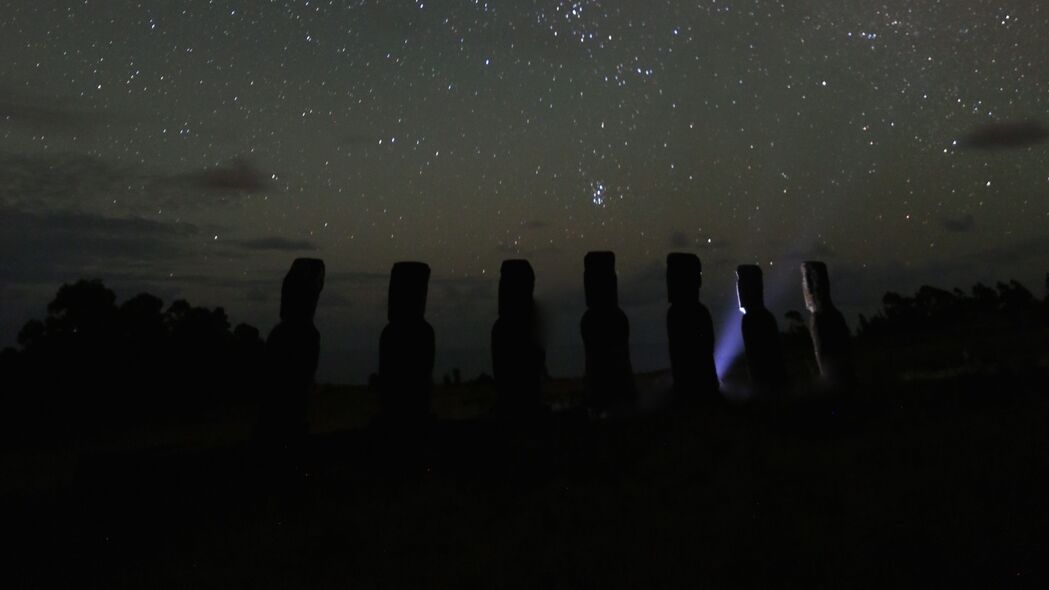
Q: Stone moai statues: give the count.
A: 7